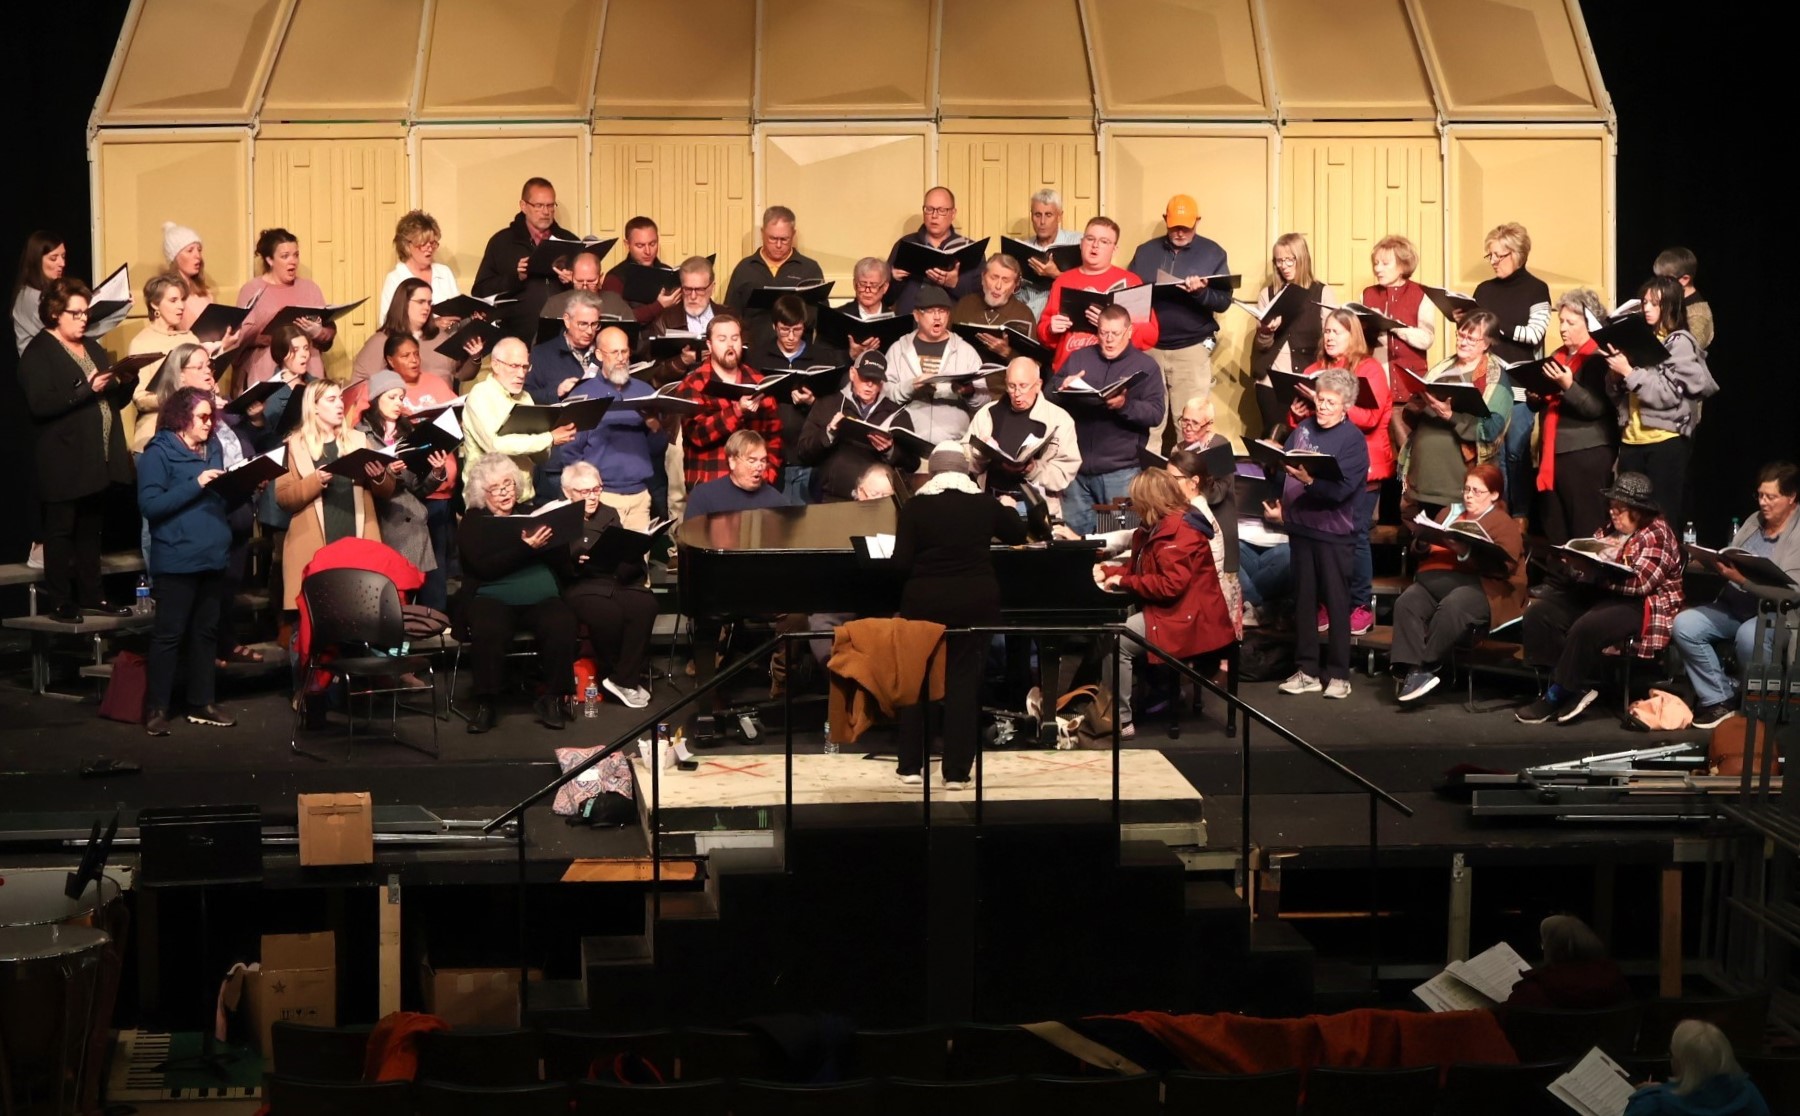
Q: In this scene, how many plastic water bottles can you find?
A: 5